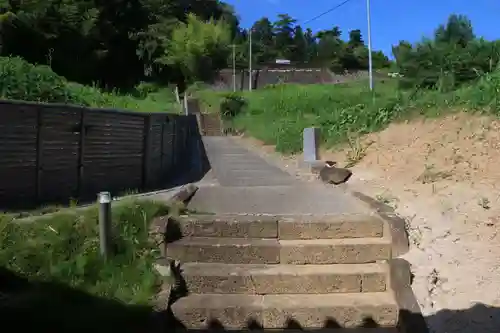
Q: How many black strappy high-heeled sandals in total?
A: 0